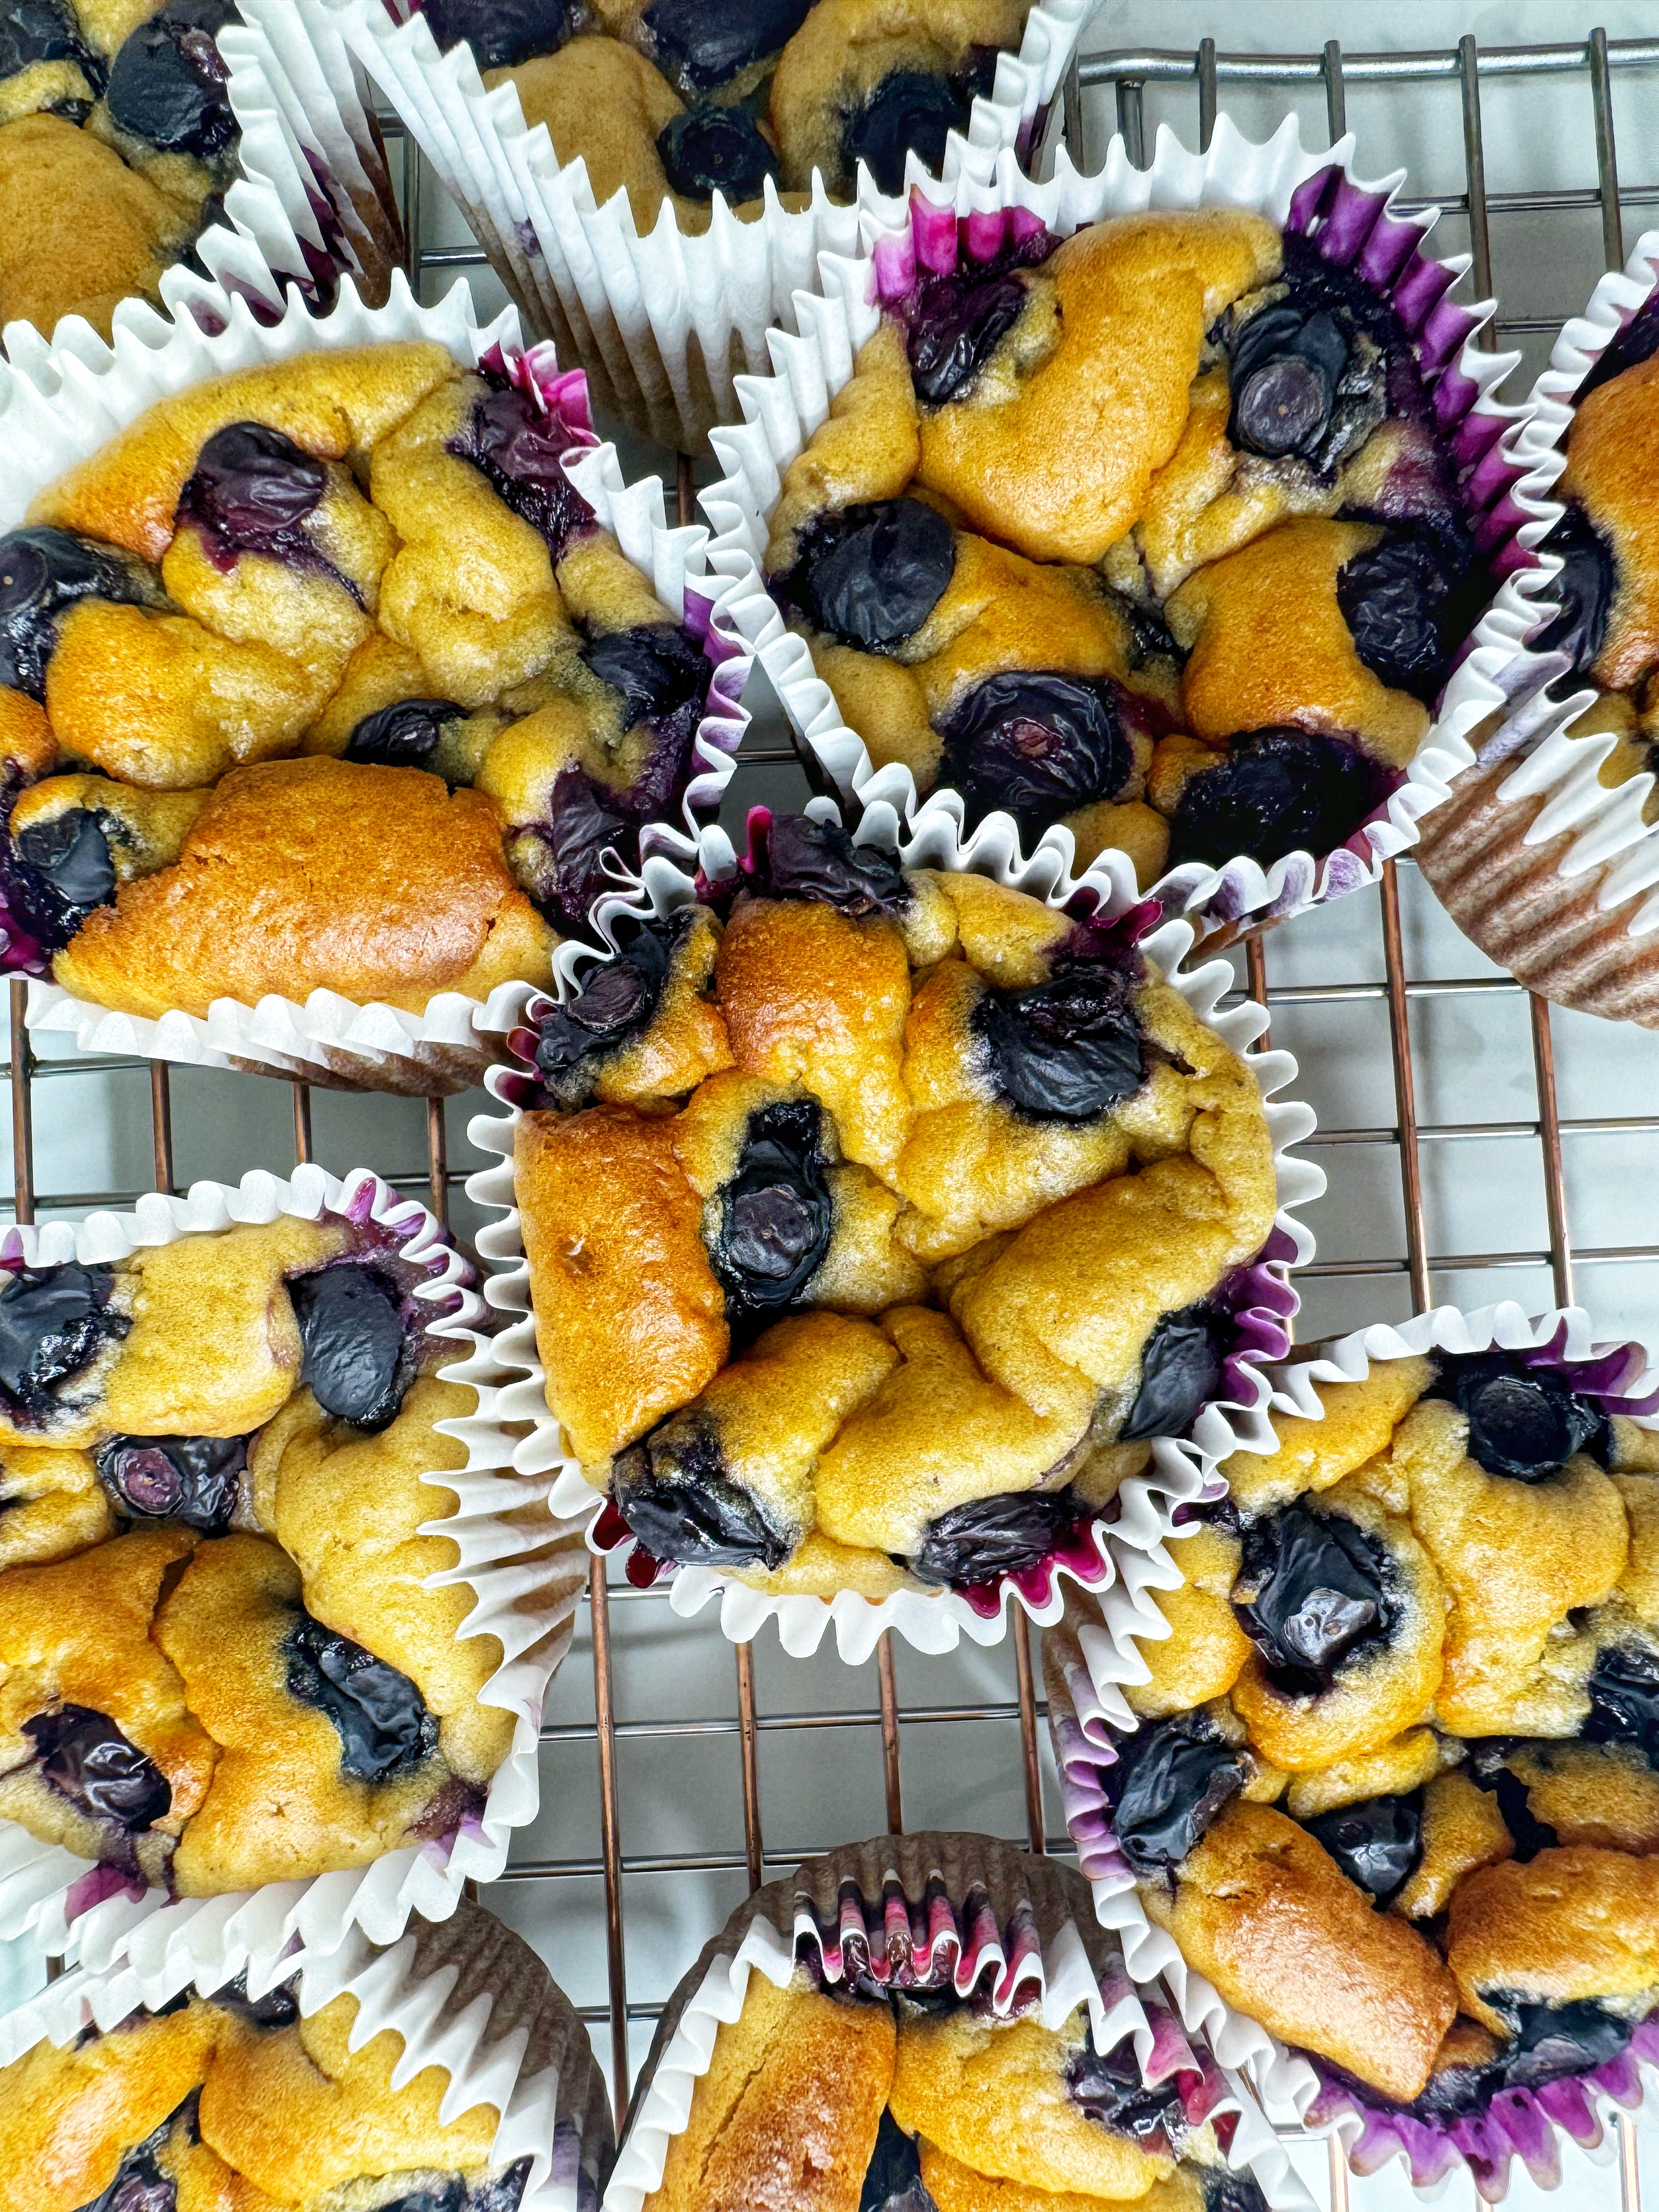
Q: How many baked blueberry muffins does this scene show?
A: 10